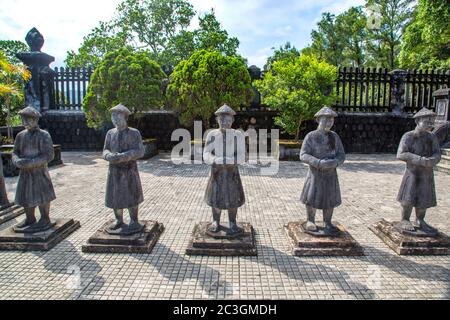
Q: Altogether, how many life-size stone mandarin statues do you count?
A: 5